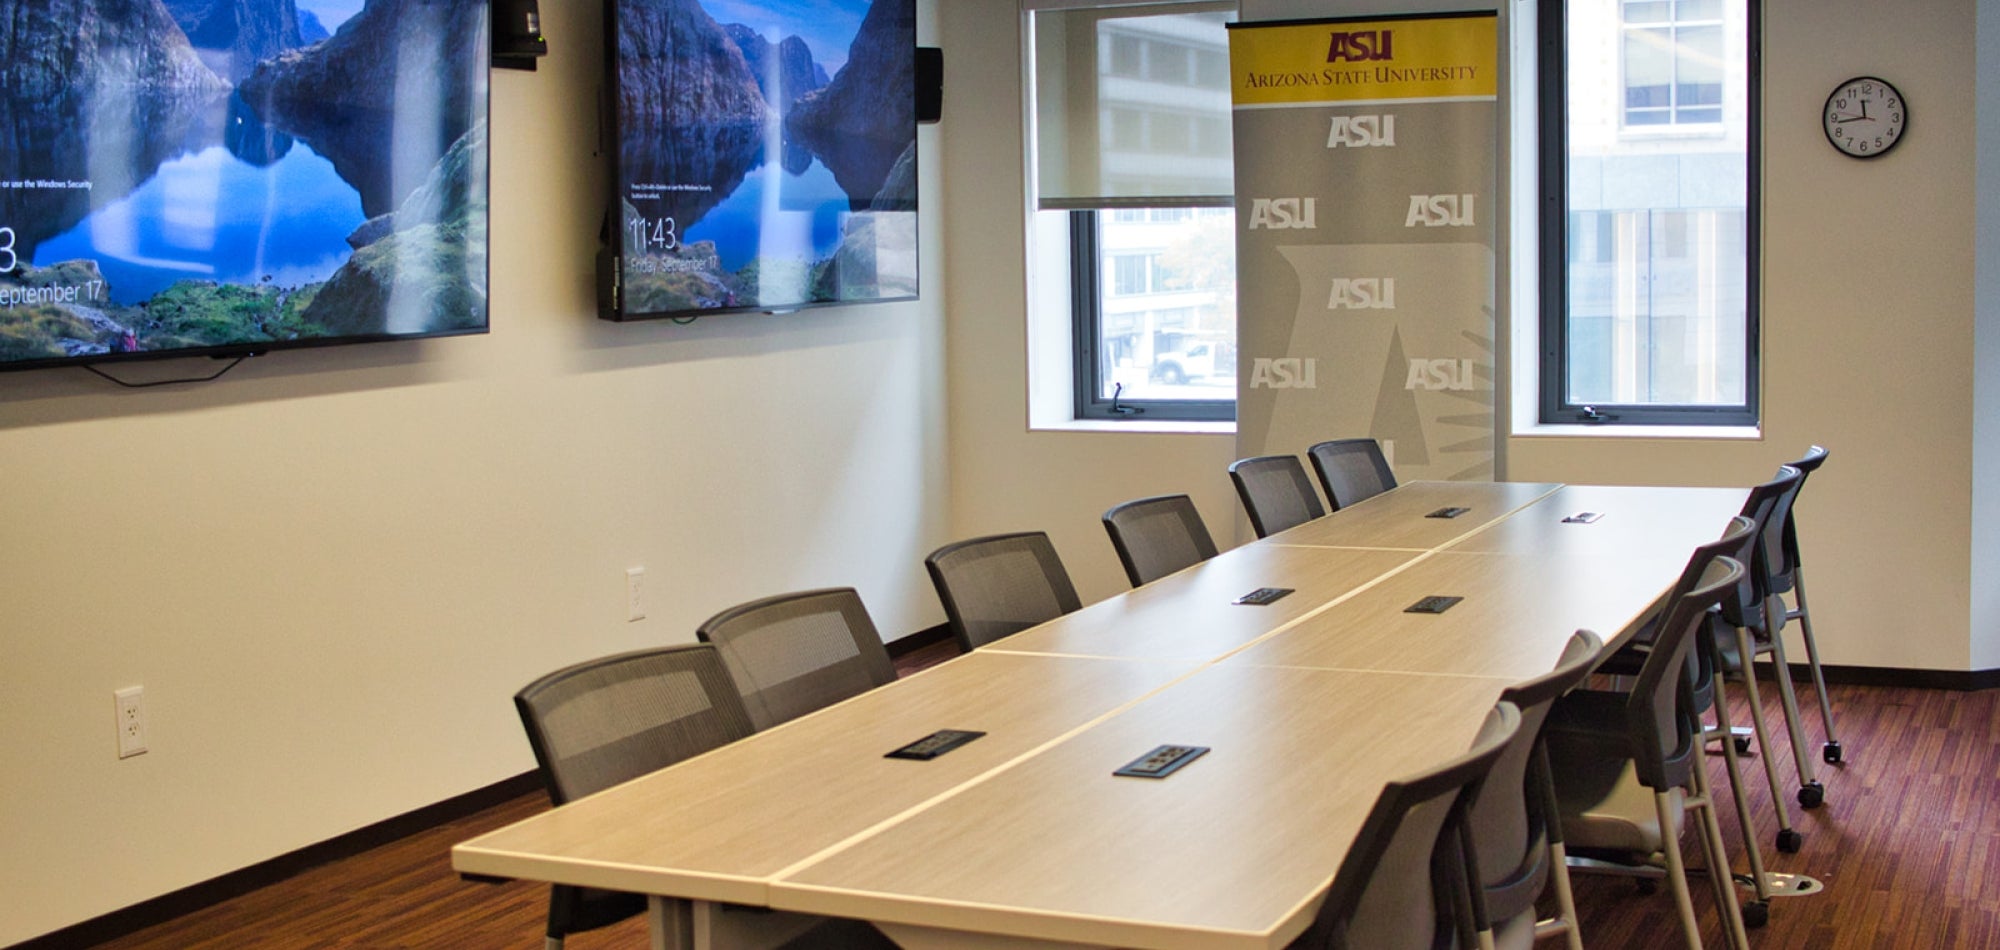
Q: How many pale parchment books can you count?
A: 0